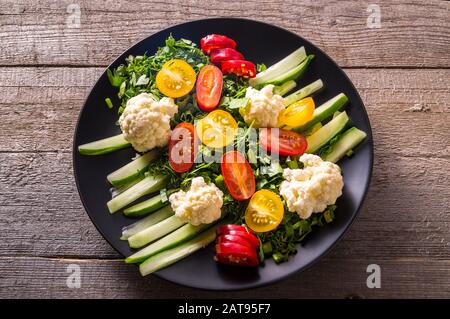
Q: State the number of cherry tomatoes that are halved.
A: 8